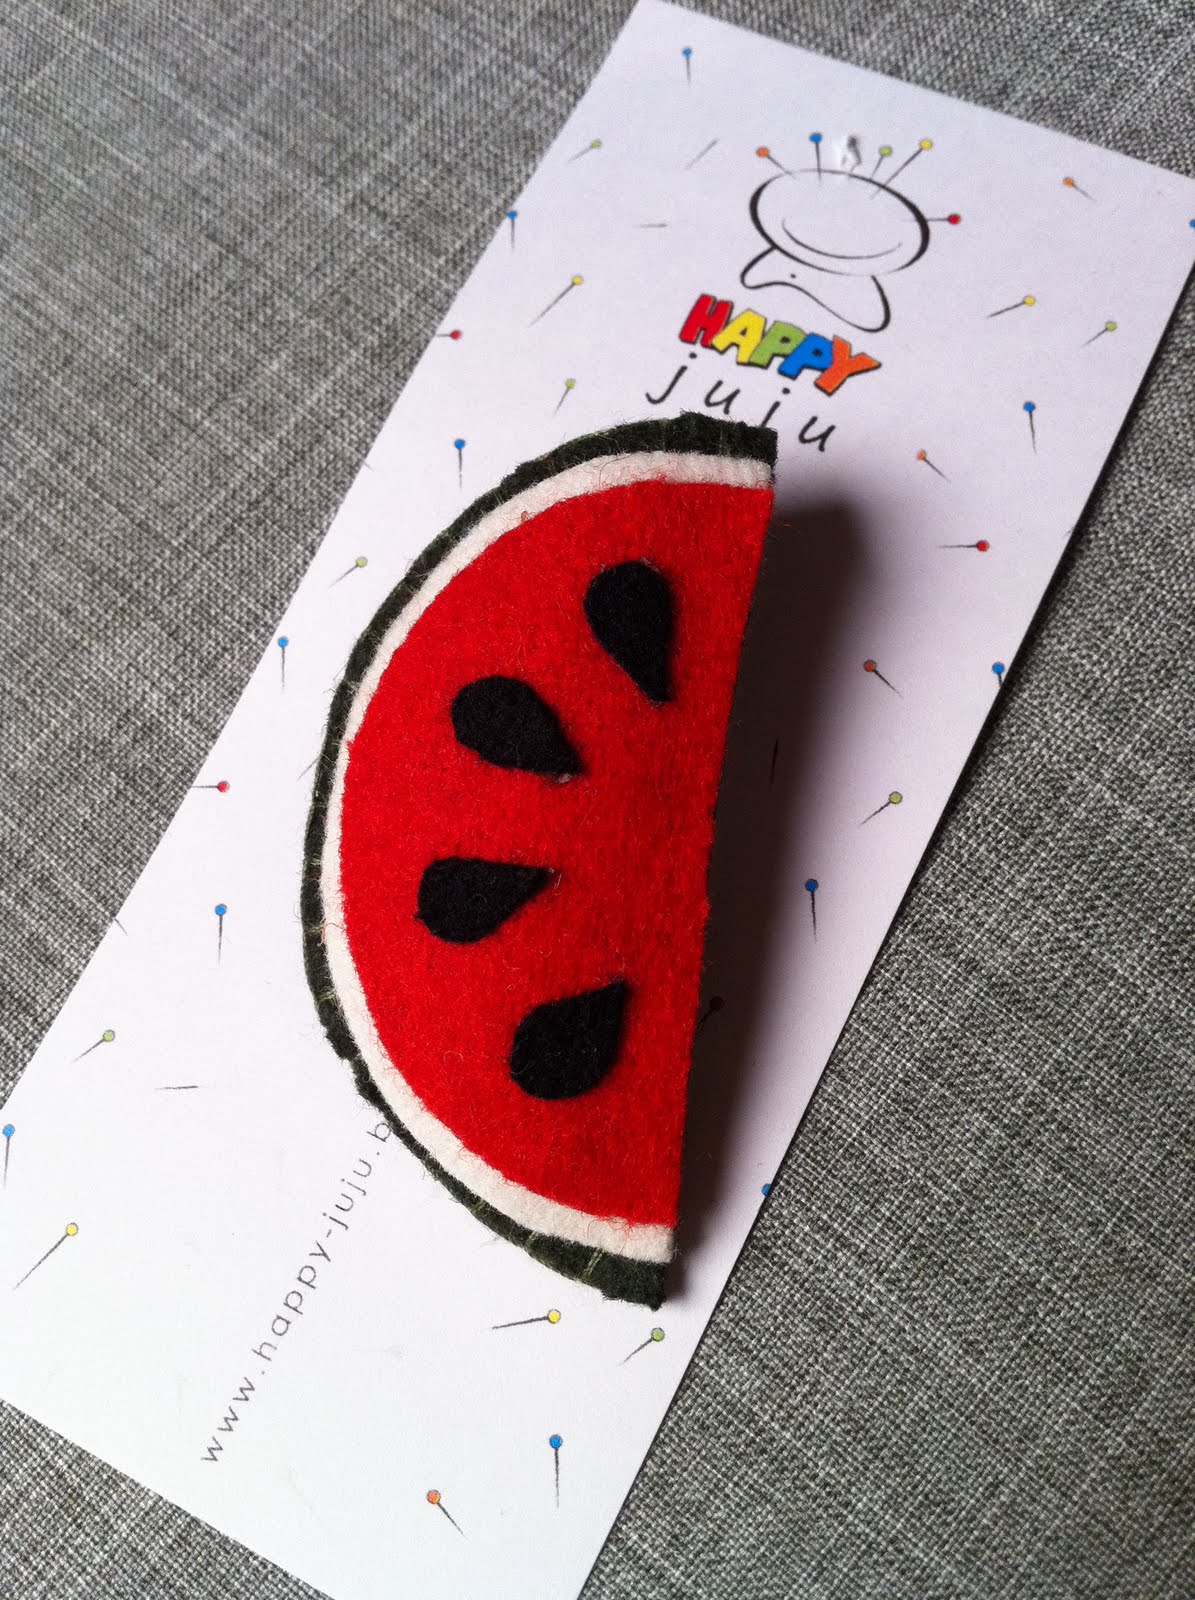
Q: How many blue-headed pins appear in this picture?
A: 13